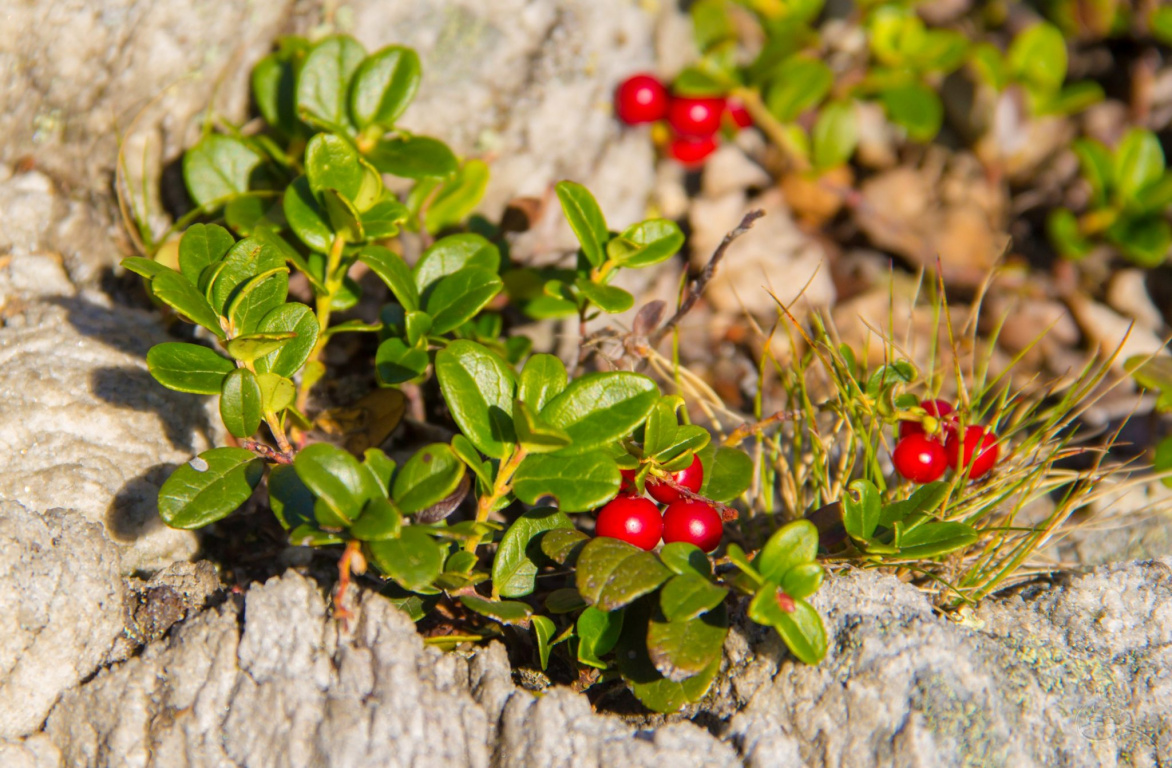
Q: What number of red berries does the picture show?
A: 12